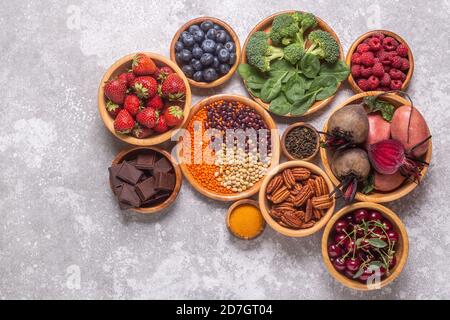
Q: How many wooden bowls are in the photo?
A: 11